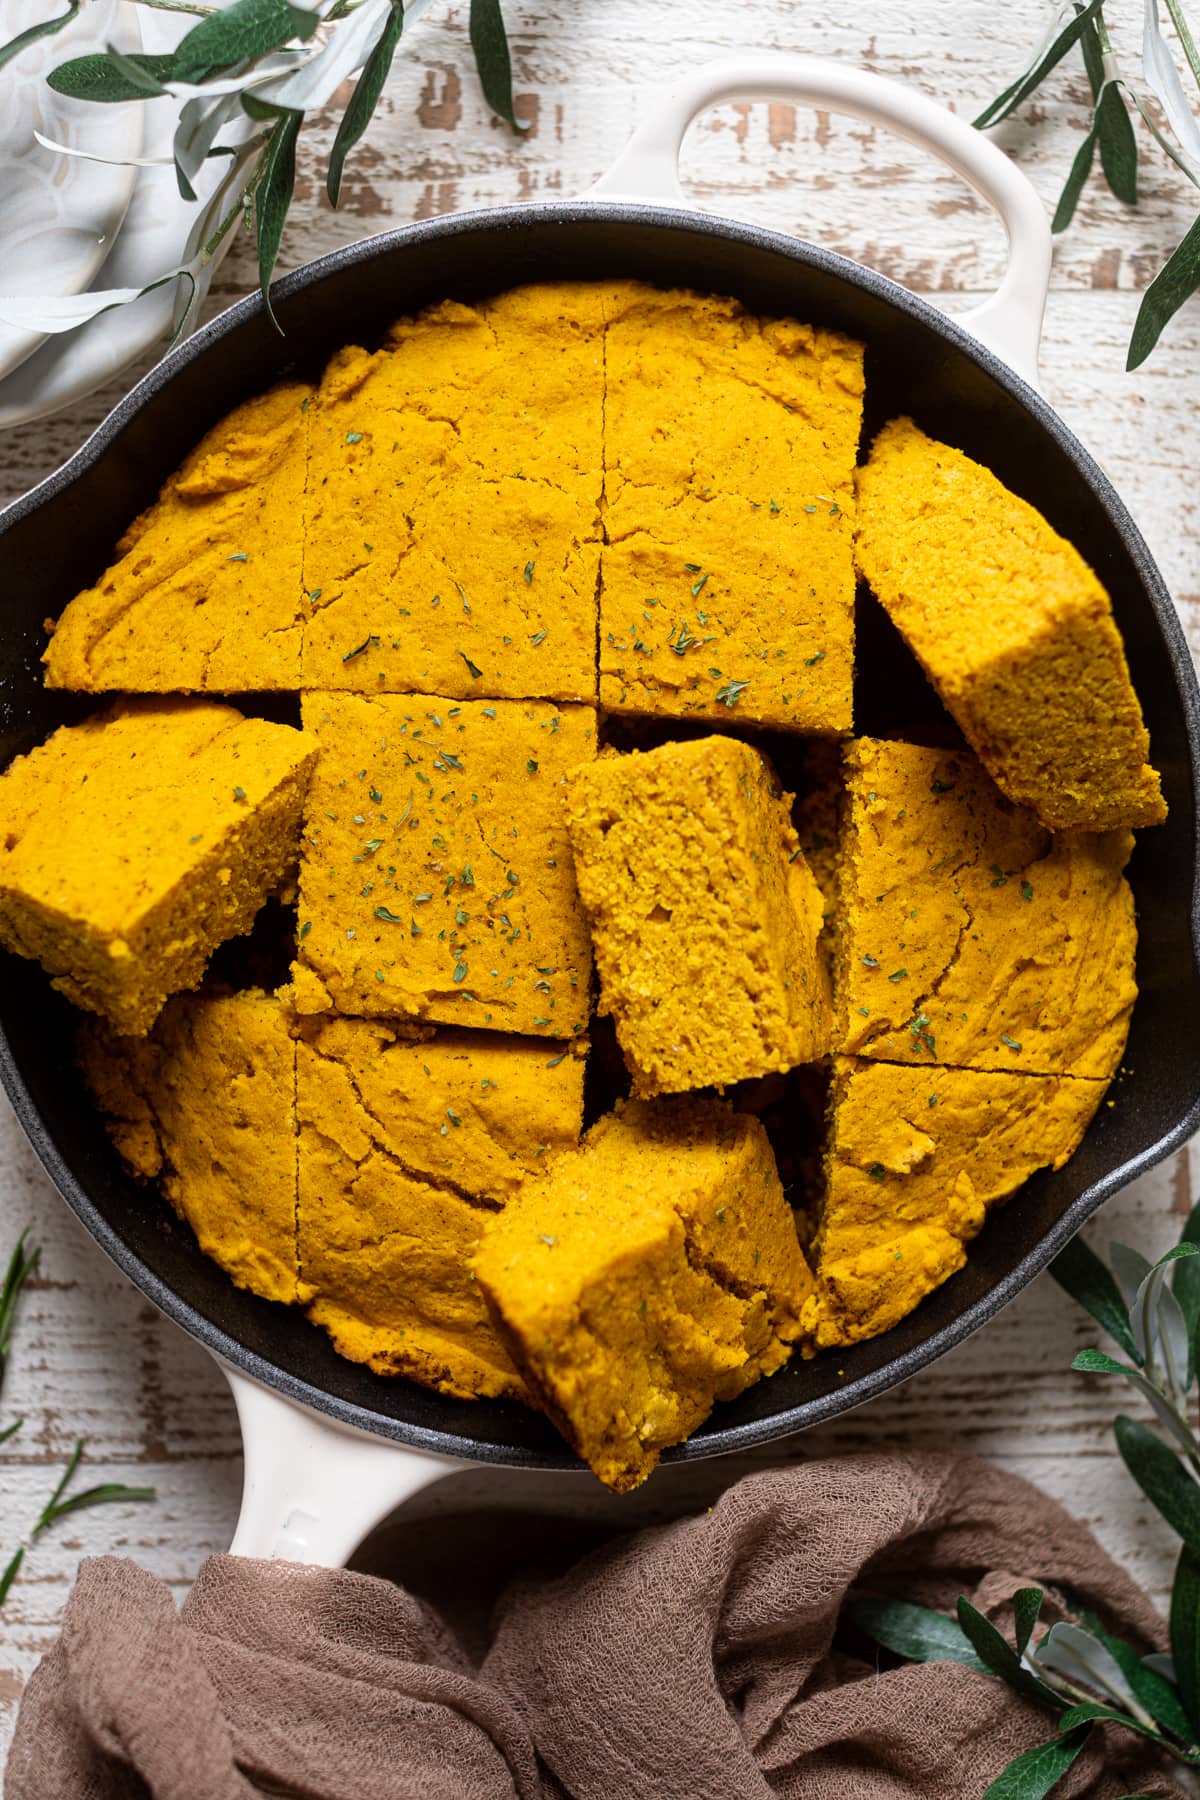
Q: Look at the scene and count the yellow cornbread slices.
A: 12